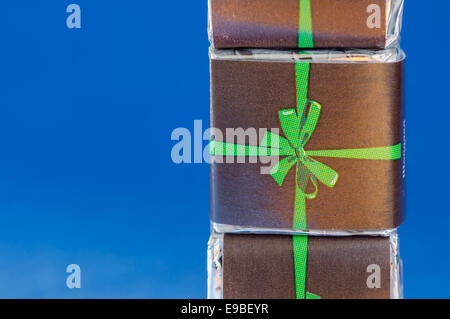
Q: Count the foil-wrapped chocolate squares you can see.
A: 3